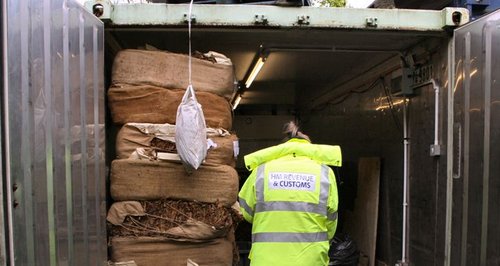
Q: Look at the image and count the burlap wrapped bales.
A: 6